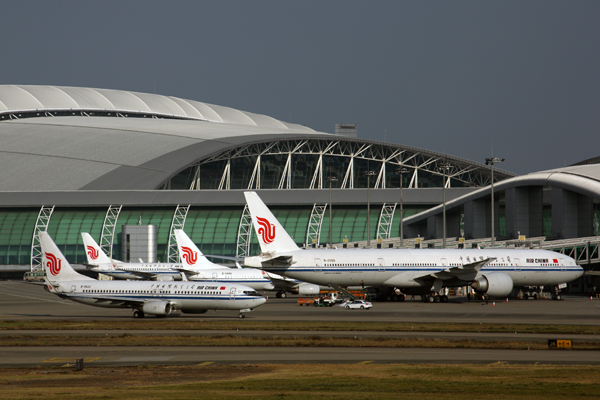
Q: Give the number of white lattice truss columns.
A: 6